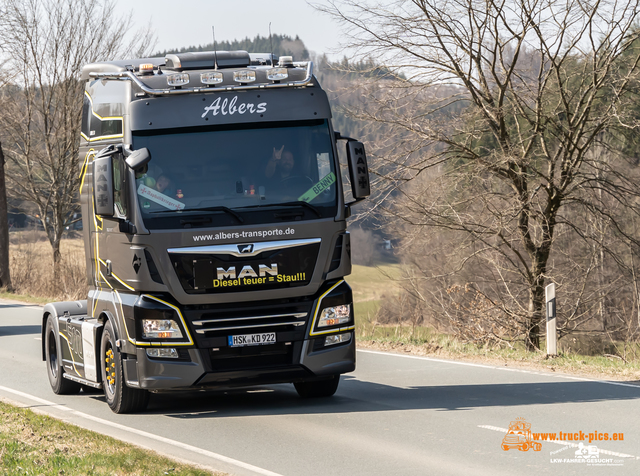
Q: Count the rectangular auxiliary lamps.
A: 4